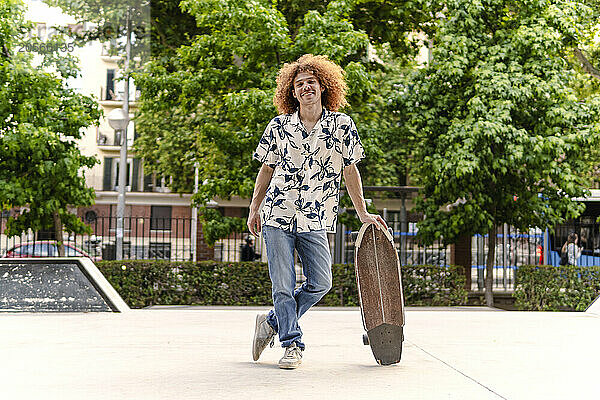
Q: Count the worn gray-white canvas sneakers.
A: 2